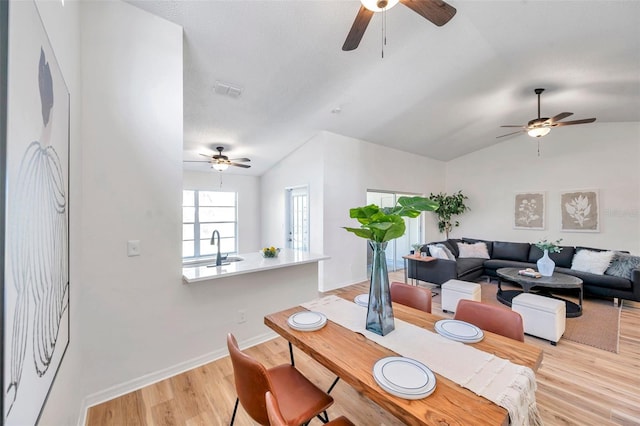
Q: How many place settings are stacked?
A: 4